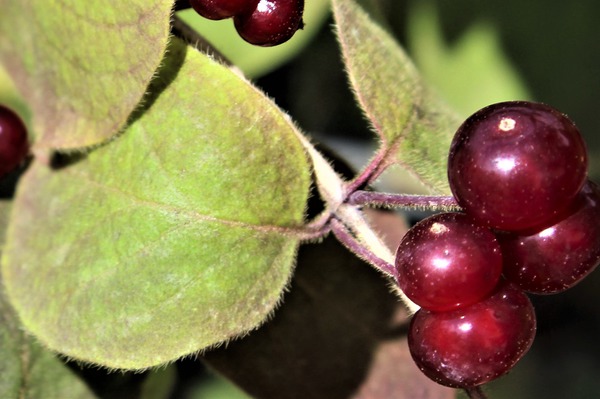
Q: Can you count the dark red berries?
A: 7